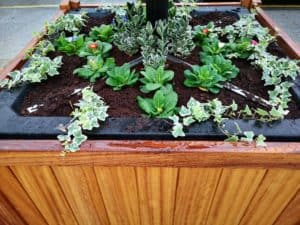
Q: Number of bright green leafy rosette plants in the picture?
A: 12